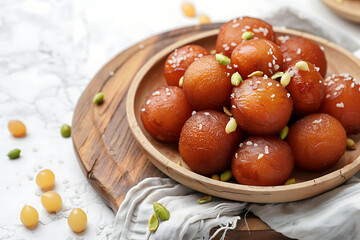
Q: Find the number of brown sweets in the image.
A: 12